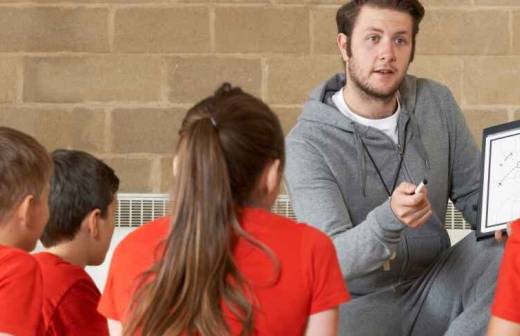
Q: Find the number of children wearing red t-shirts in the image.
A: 4